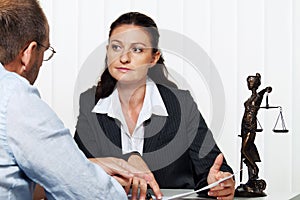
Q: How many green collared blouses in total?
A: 0